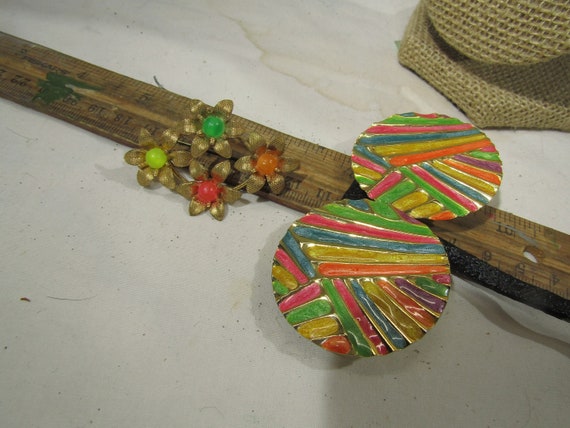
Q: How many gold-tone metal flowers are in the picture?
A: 4